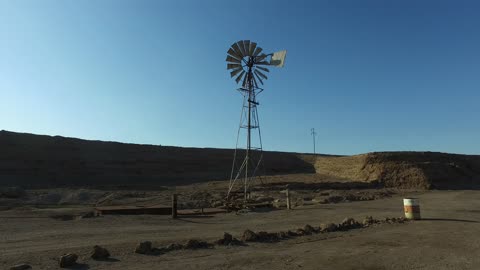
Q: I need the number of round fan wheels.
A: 1